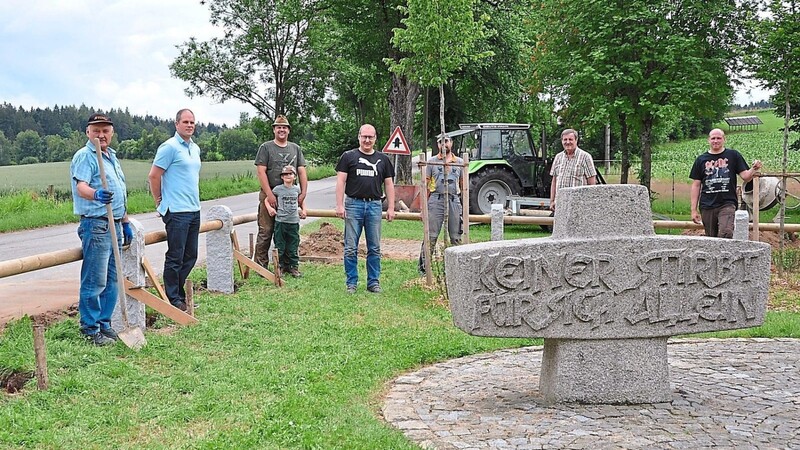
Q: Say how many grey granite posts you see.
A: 4